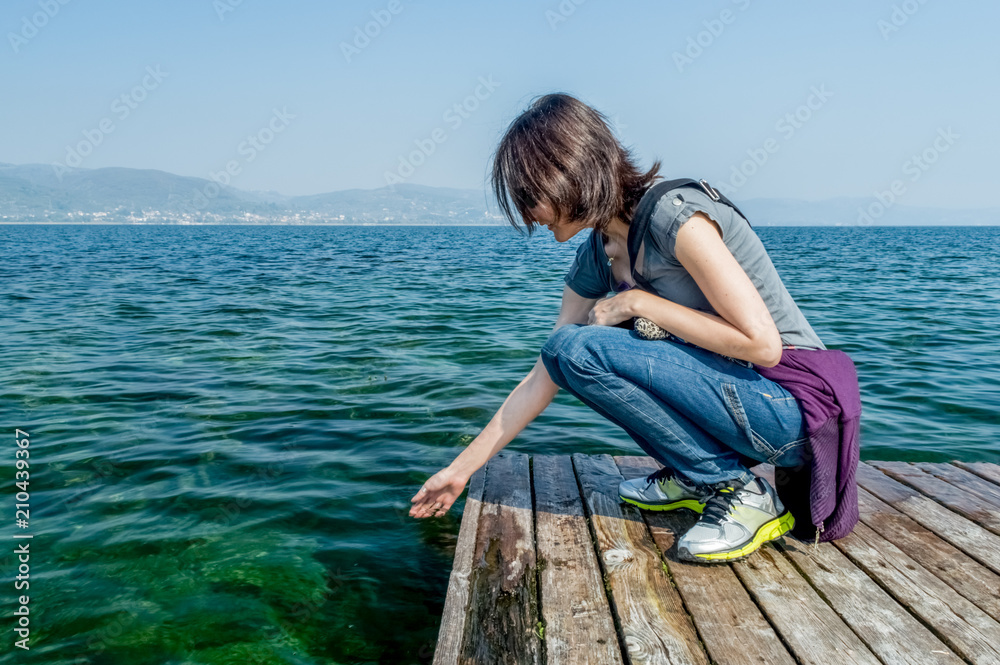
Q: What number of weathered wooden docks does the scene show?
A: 1